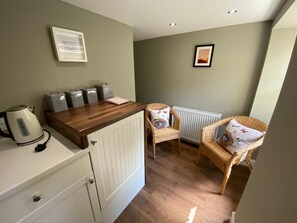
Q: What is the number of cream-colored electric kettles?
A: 1